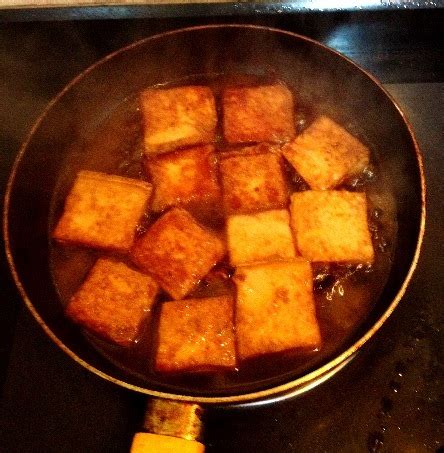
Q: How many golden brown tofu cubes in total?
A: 12